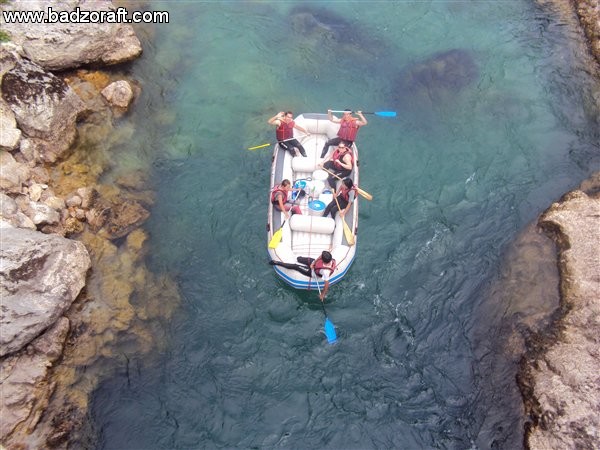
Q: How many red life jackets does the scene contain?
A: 6